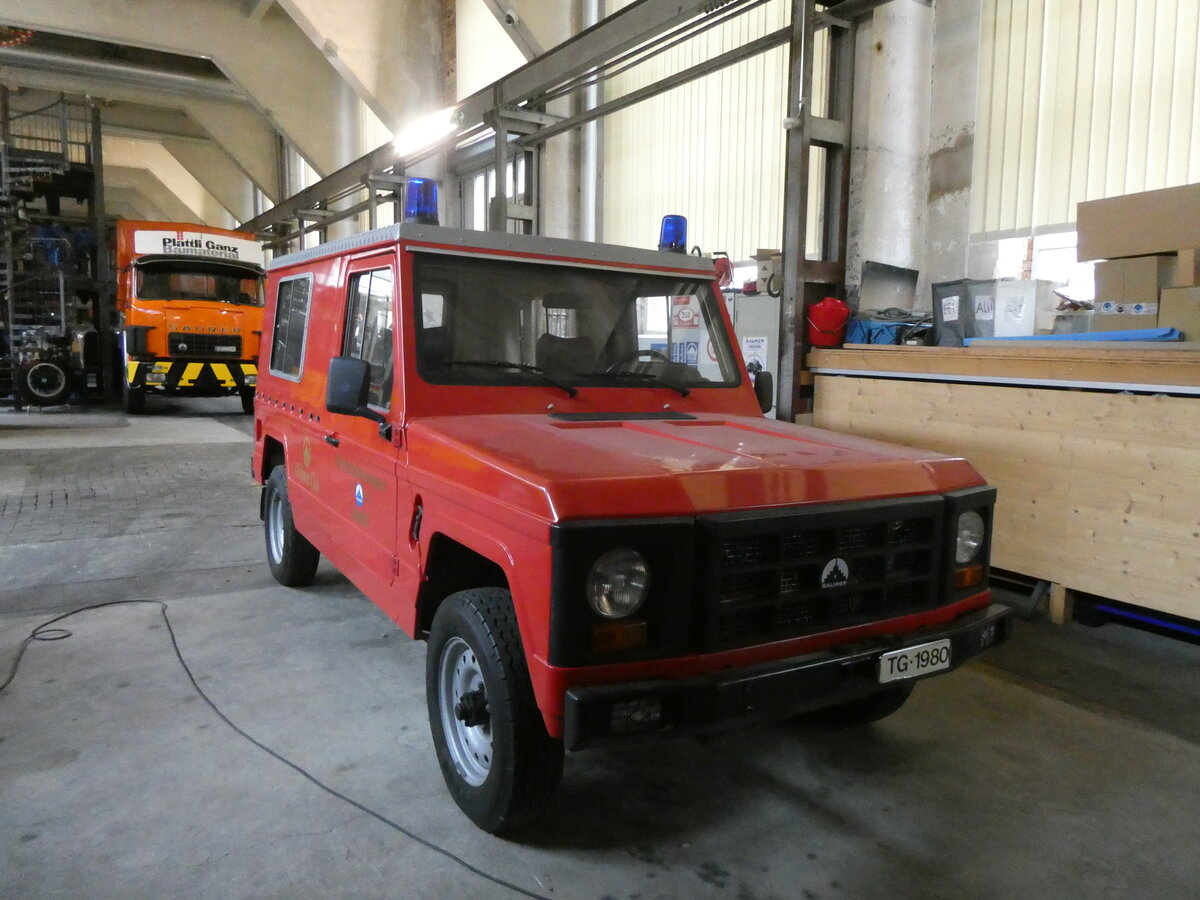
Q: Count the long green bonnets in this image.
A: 0